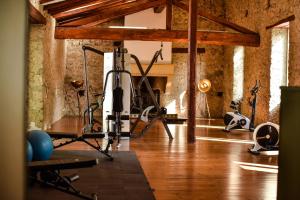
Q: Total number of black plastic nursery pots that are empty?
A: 0